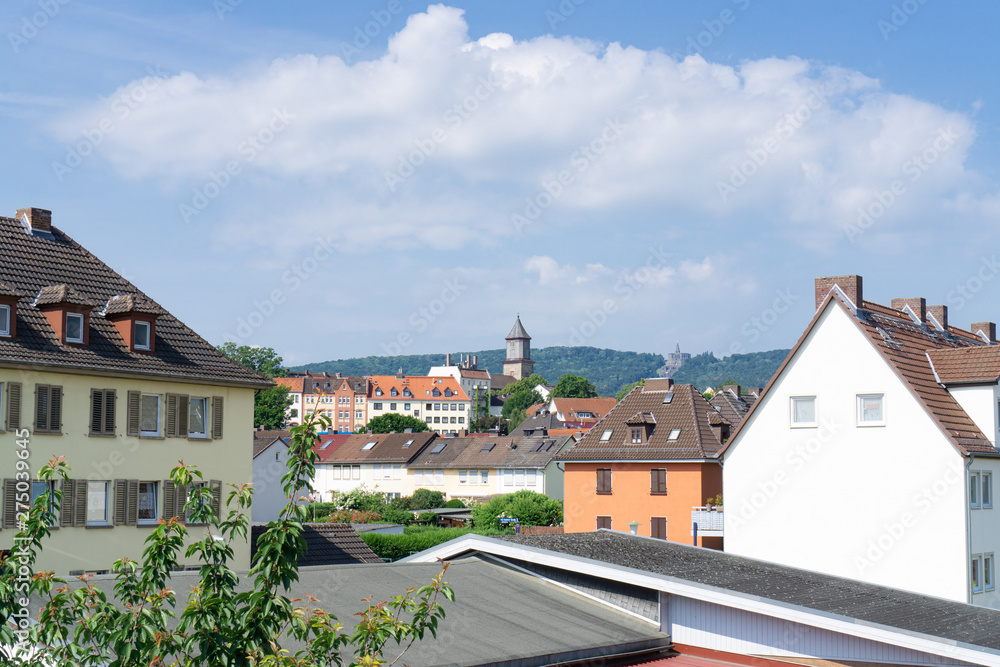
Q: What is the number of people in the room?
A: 0